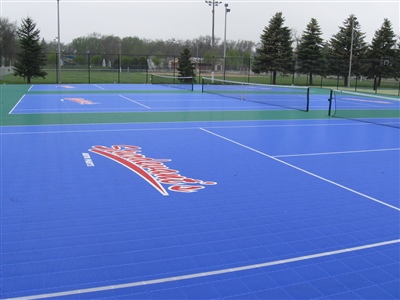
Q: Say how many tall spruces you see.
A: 5